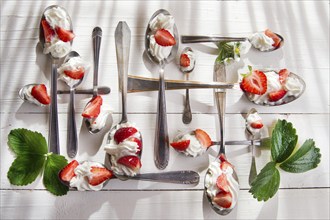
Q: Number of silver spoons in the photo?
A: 13